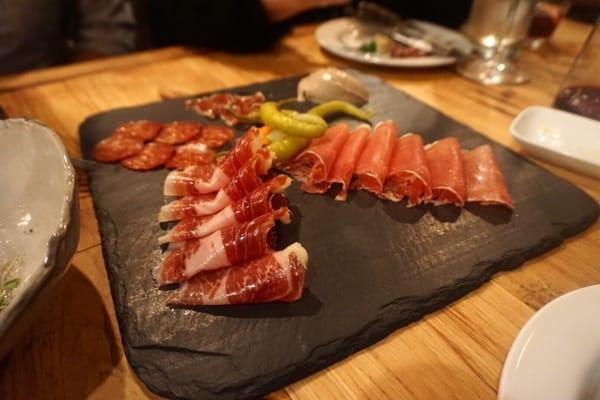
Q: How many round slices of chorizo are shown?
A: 6